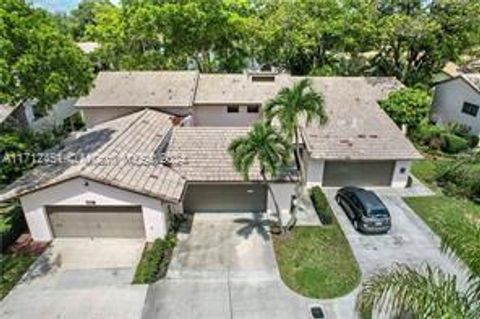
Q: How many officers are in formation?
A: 0